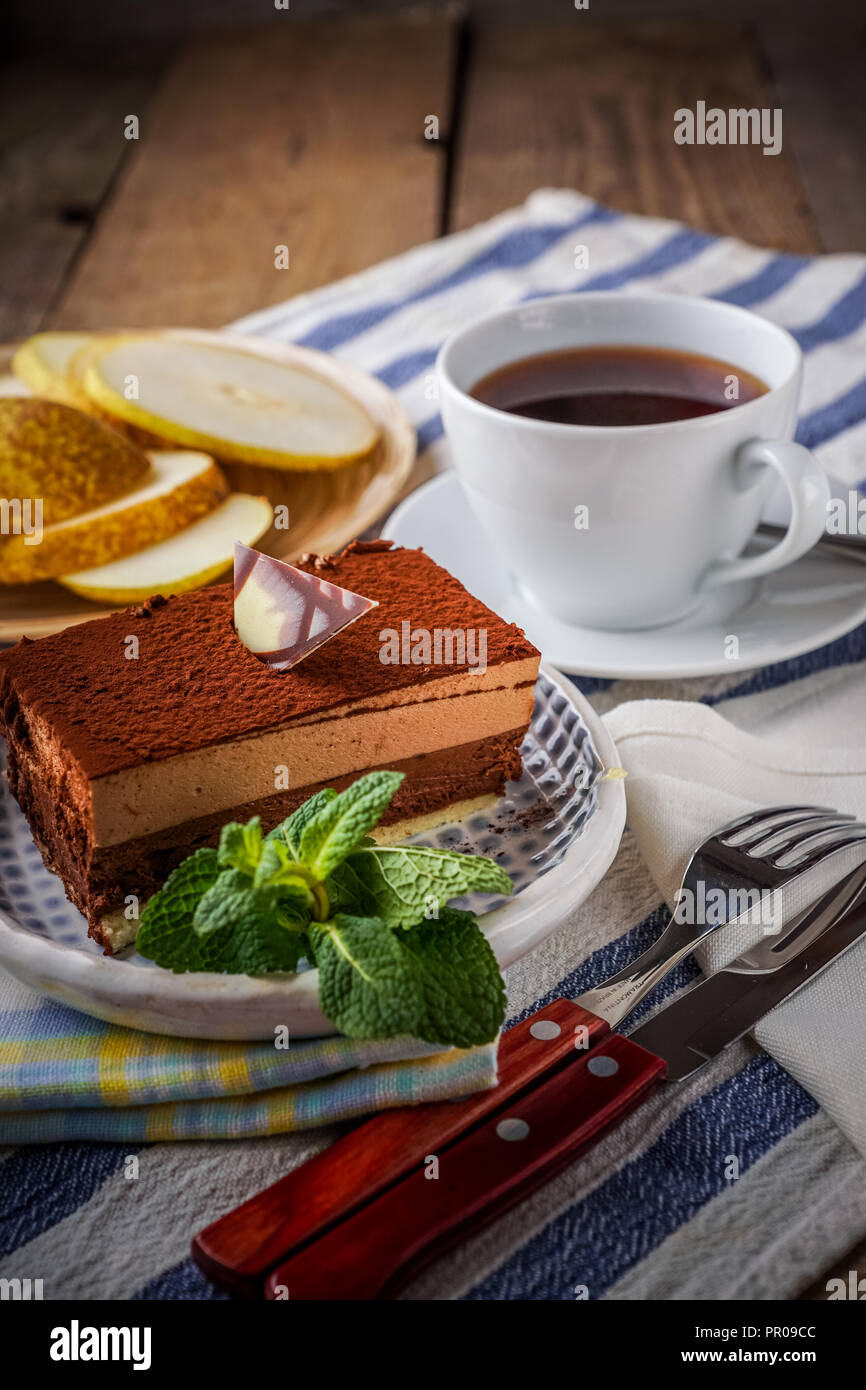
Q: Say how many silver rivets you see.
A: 3